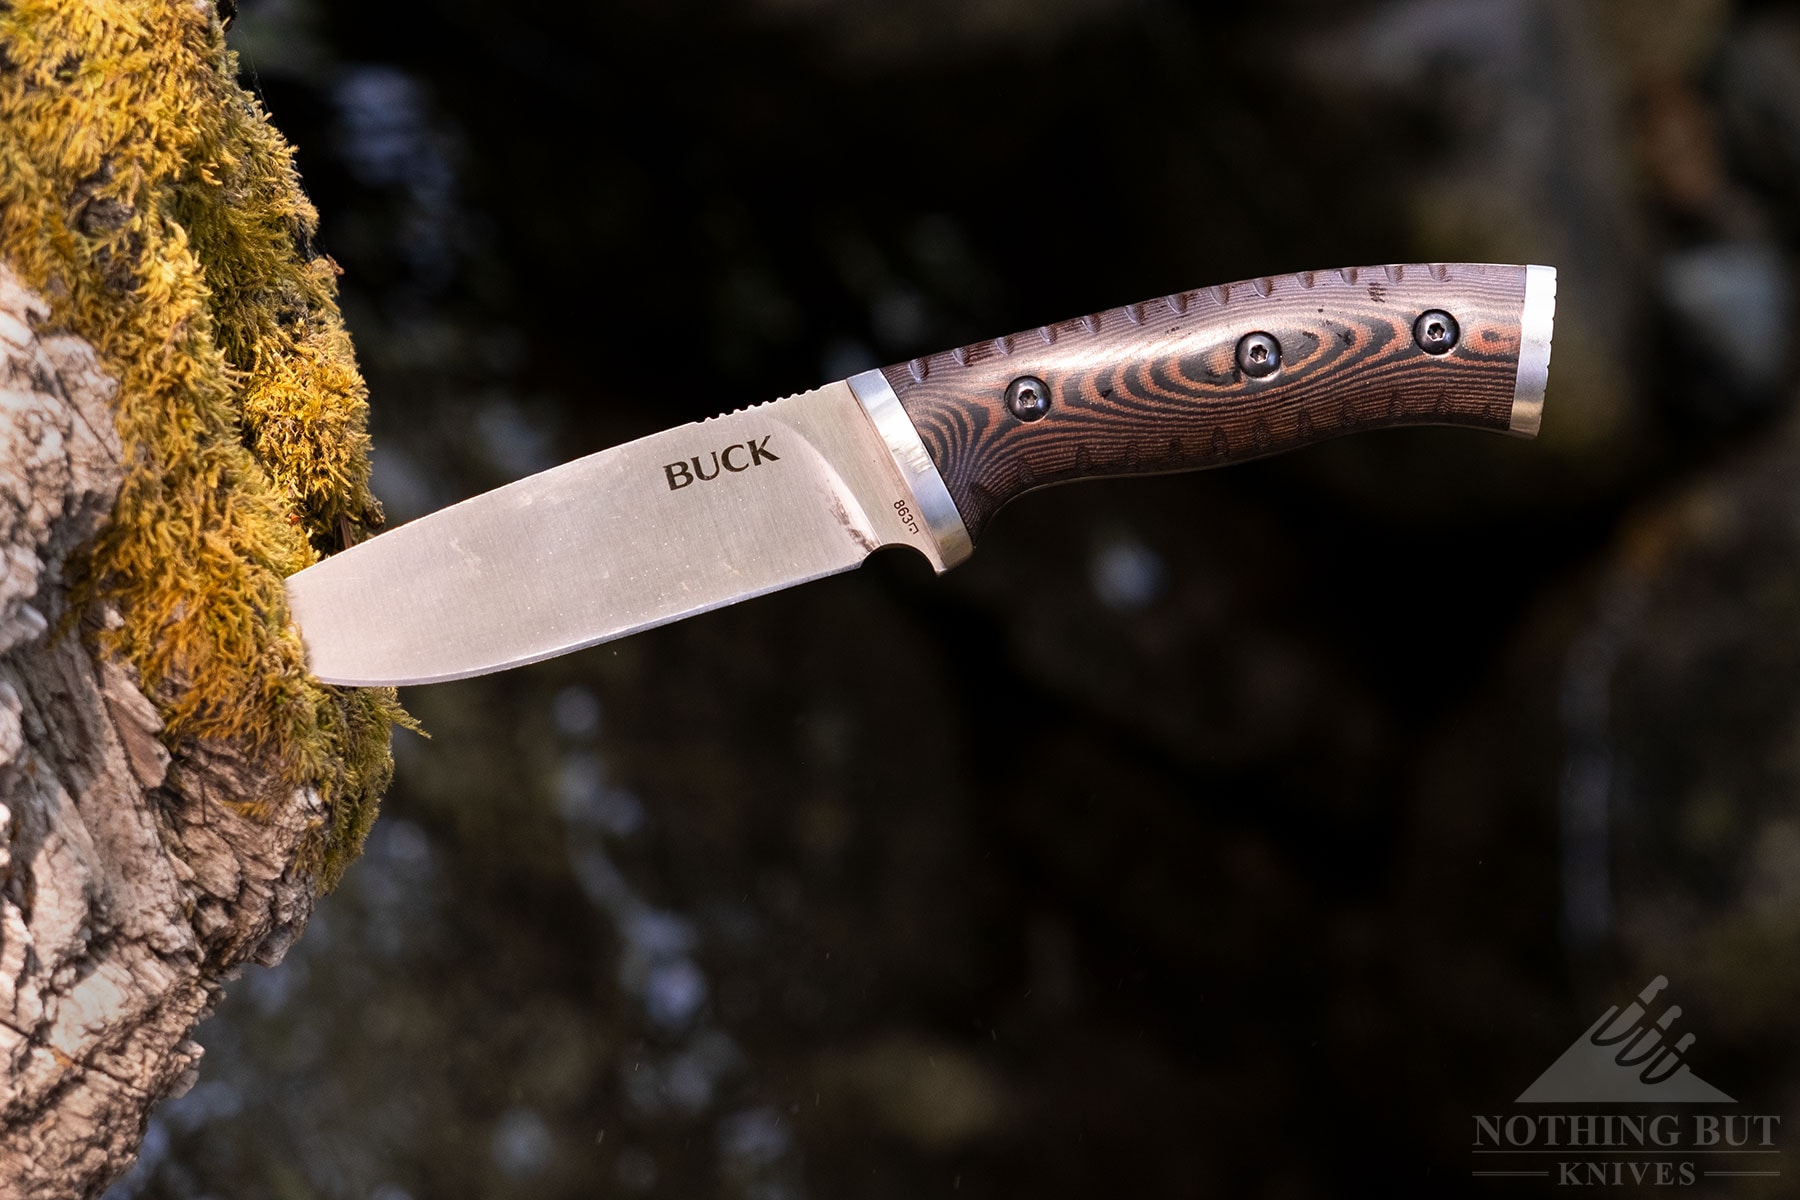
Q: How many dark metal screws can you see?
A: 3